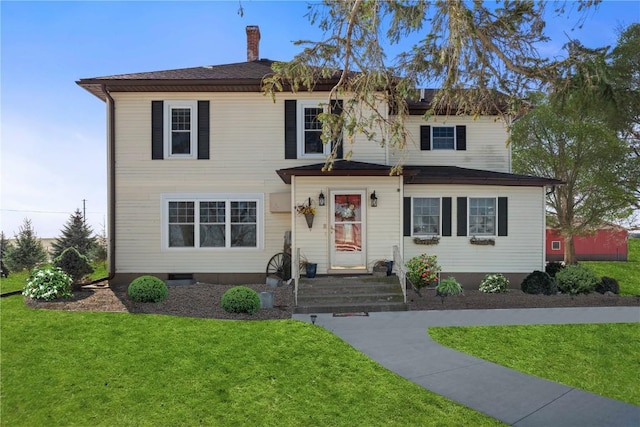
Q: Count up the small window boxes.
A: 2